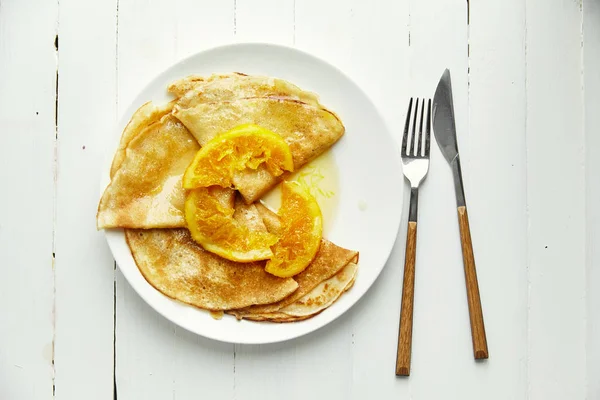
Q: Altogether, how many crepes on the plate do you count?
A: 4